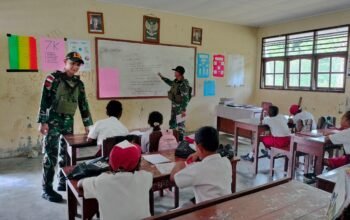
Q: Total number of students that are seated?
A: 7